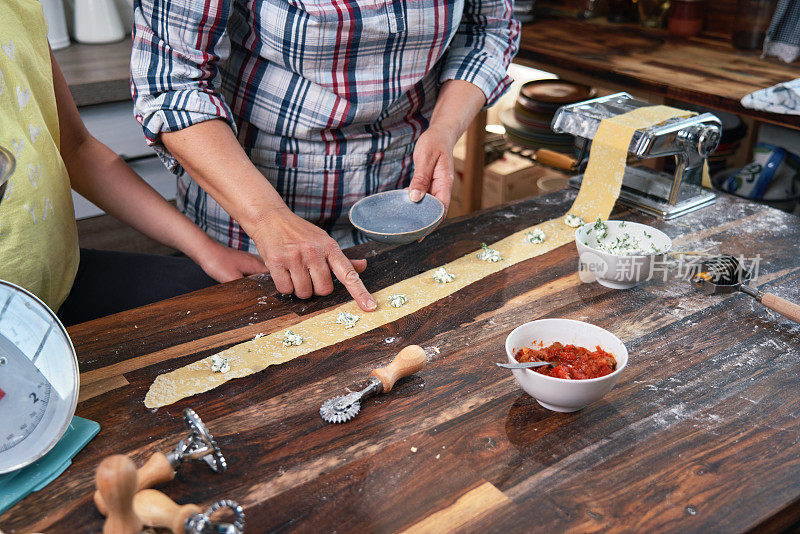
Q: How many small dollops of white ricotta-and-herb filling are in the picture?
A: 8